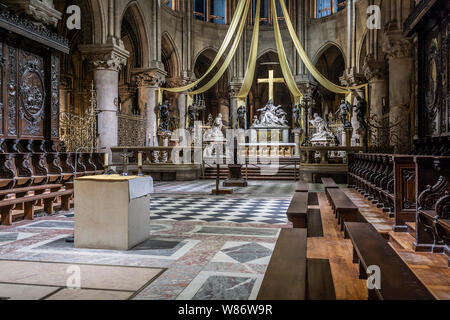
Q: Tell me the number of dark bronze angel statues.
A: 6